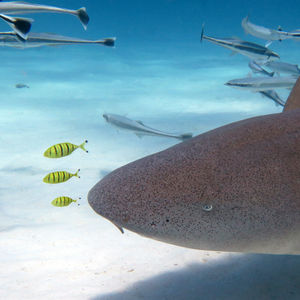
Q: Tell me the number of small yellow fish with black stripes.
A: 3